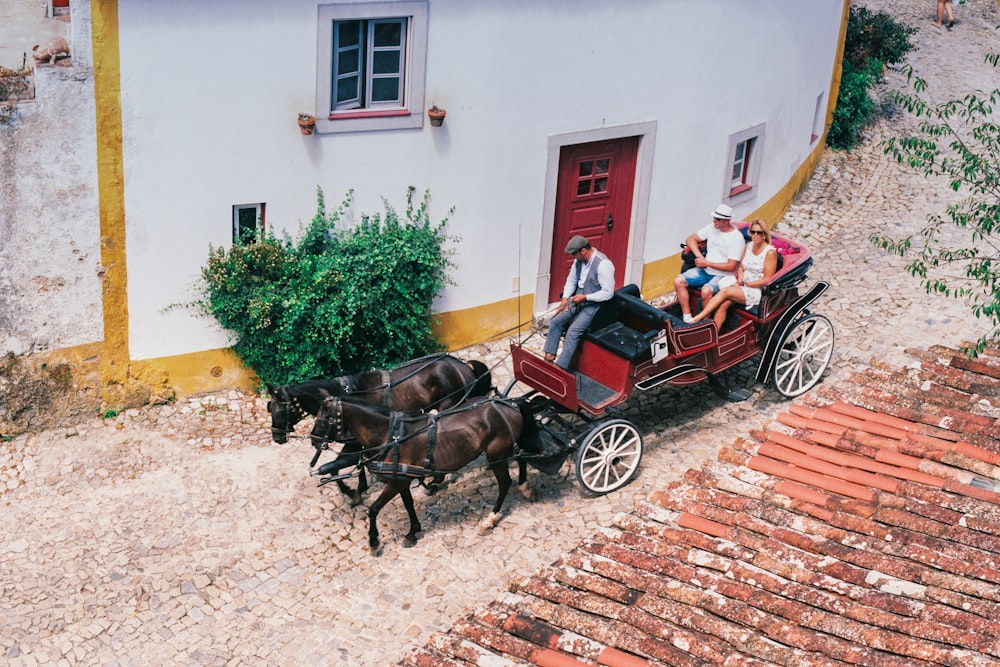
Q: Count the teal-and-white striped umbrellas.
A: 0